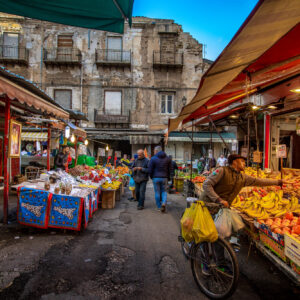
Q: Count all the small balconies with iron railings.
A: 5